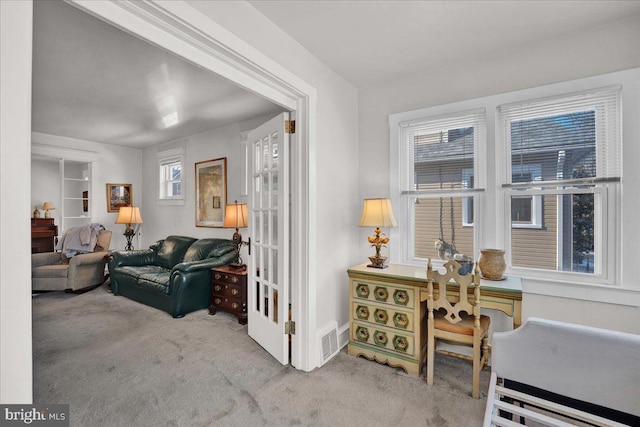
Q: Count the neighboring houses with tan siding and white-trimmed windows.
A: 1